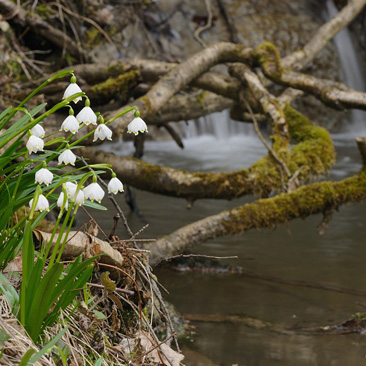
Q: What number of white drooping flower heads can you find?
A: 15